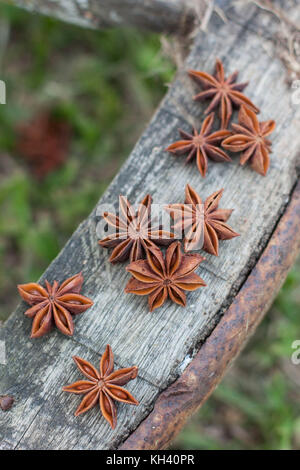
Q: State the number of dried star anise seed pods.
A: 8